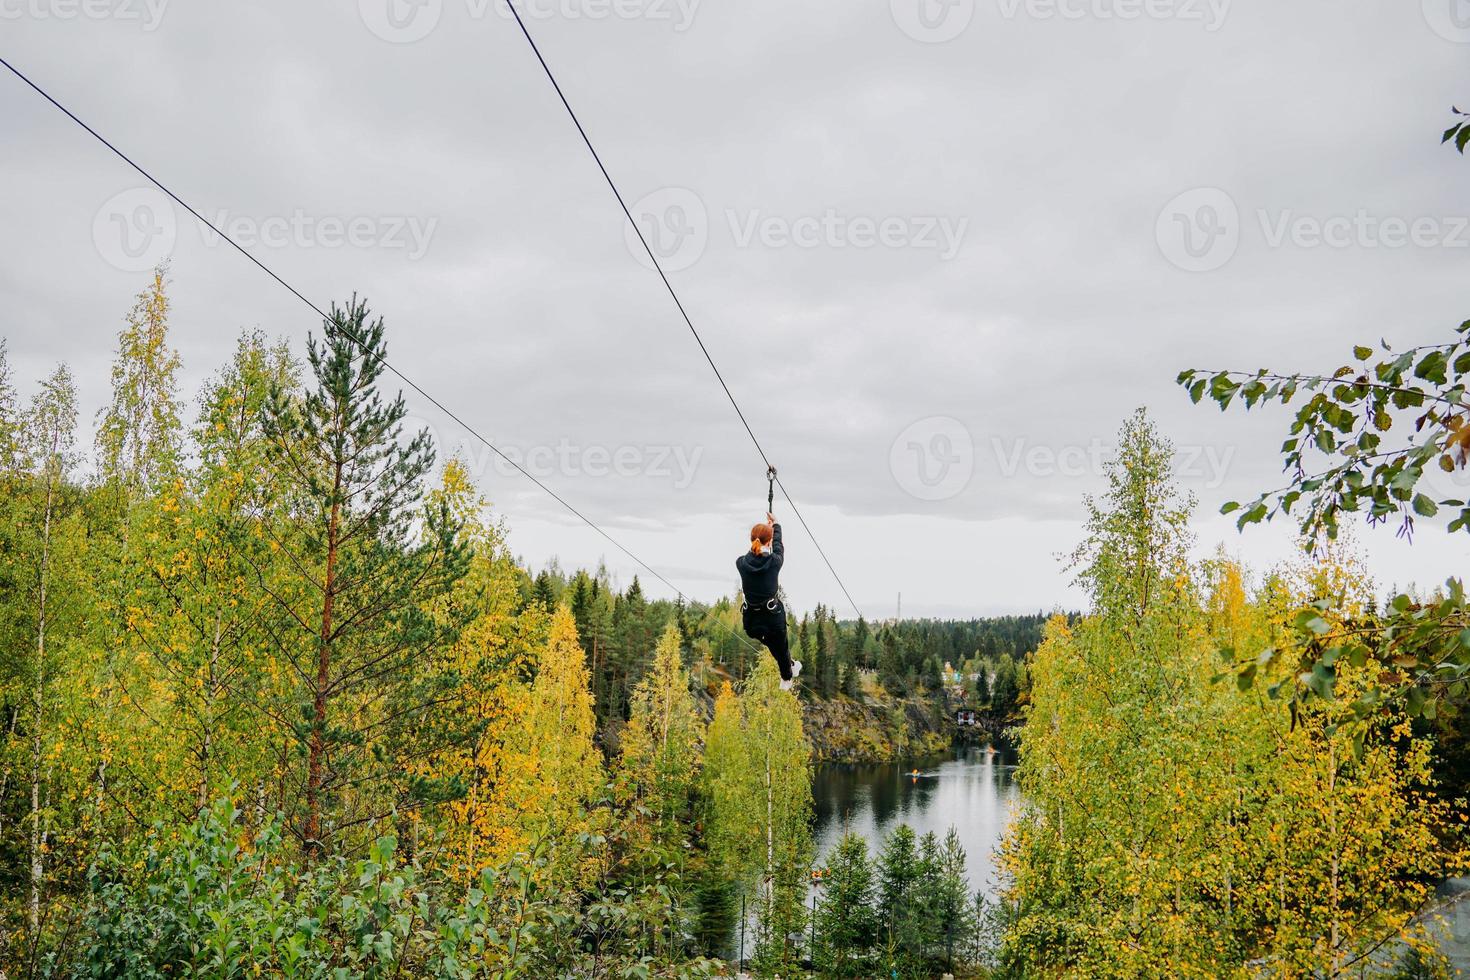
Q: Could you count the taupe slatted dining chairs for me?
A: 0